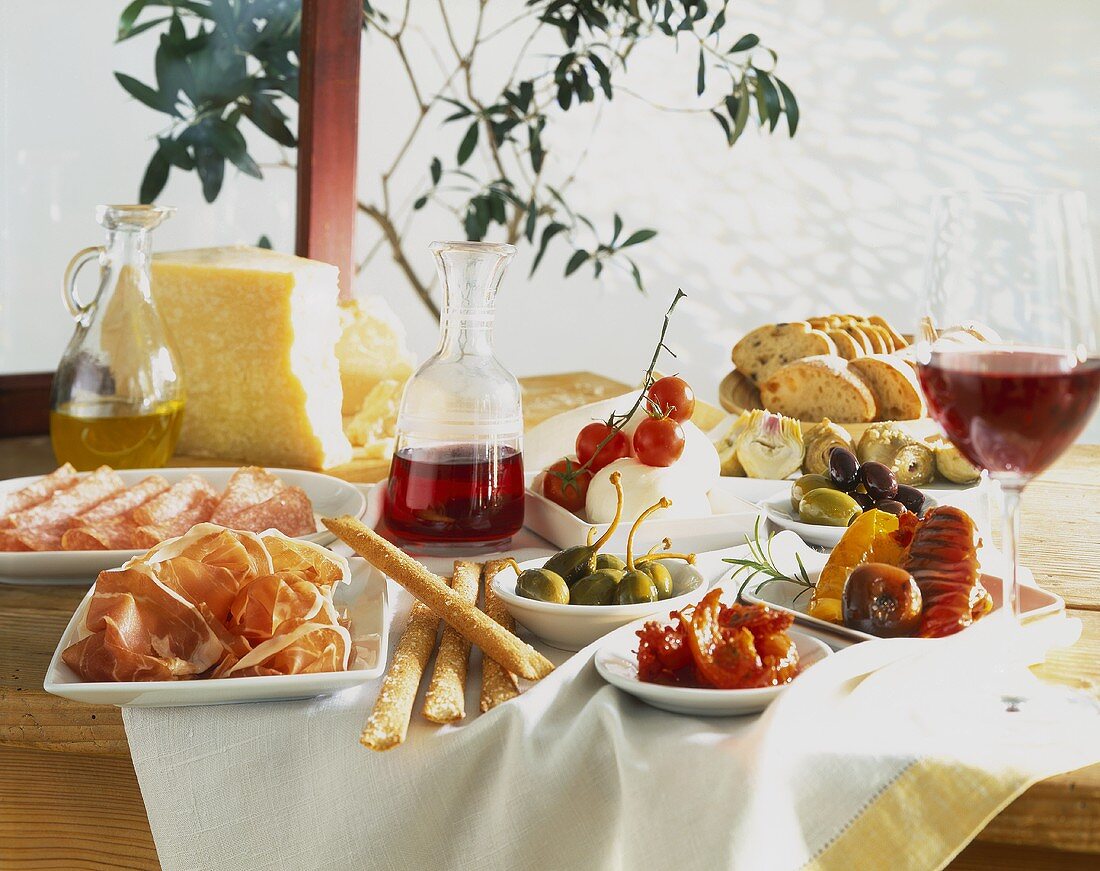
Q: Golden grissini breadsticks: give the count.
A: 4